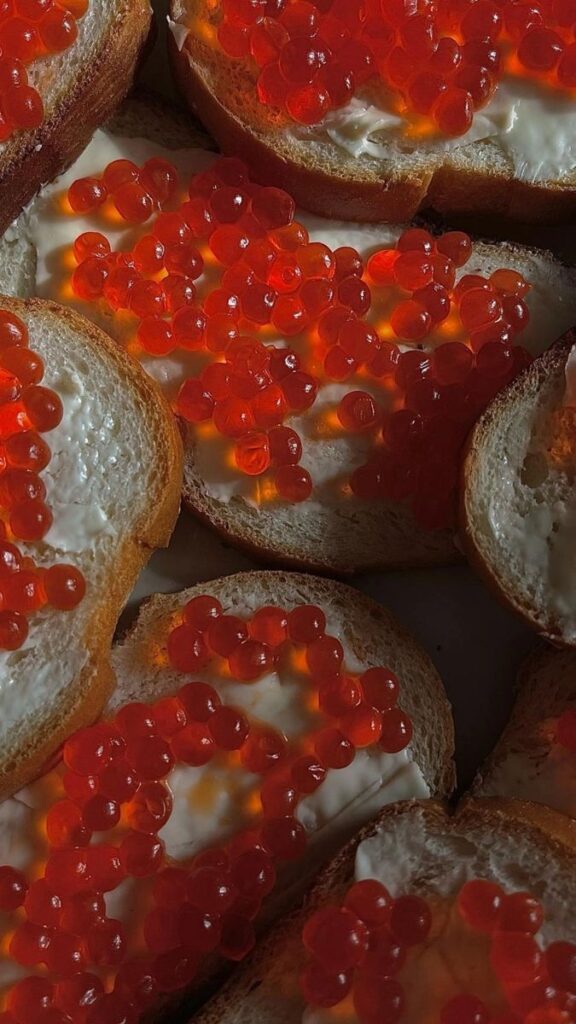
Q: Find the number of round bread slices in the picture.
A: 8